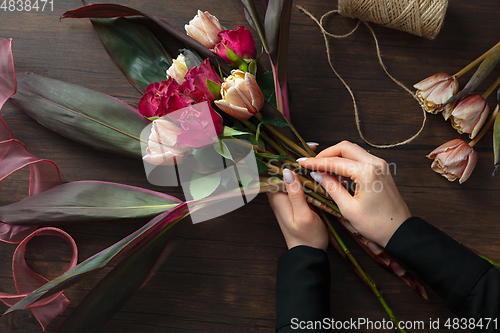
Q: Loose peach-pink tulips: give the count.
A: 3